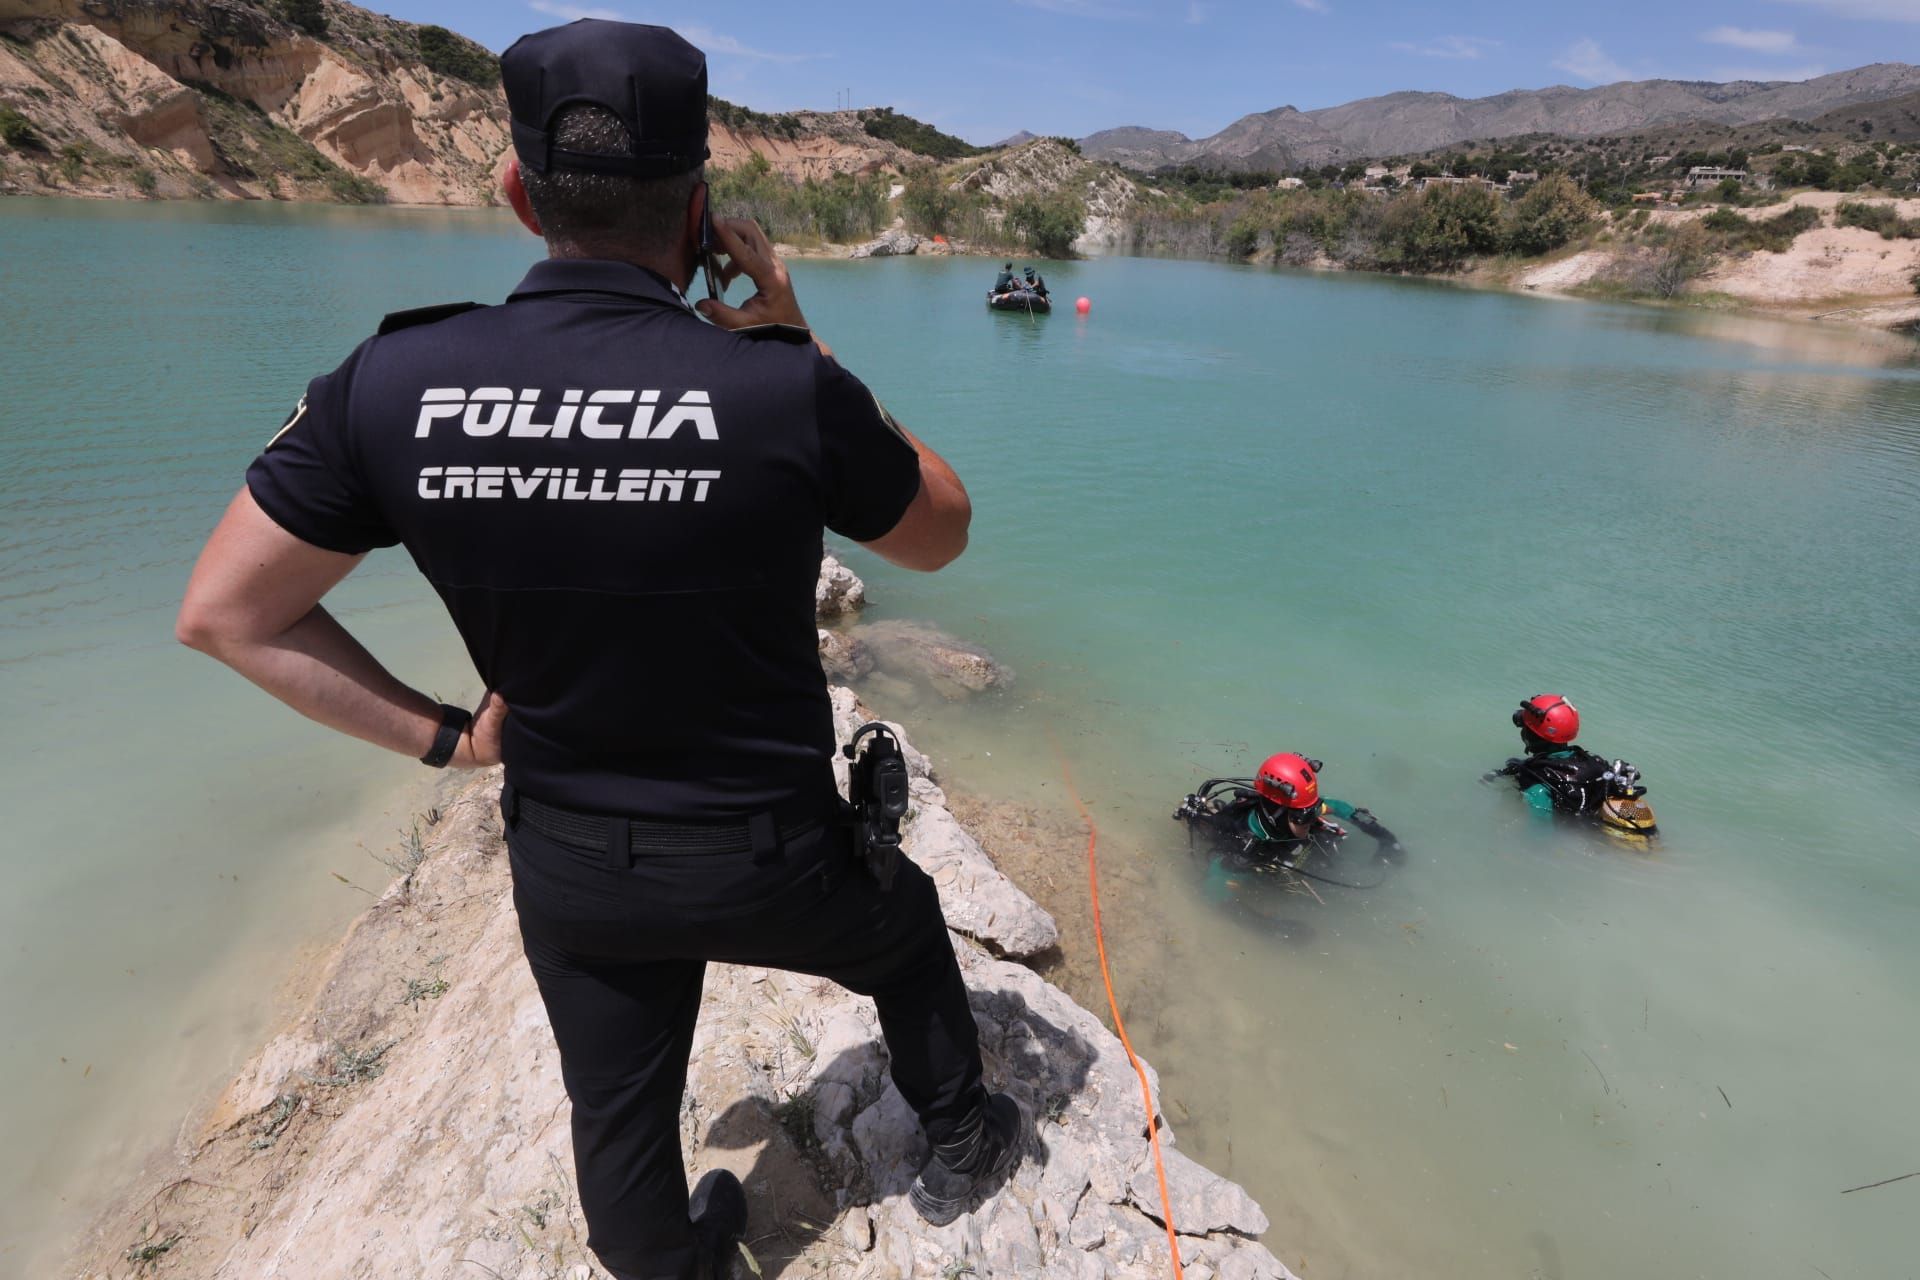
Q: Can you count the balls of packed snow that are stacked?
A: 0